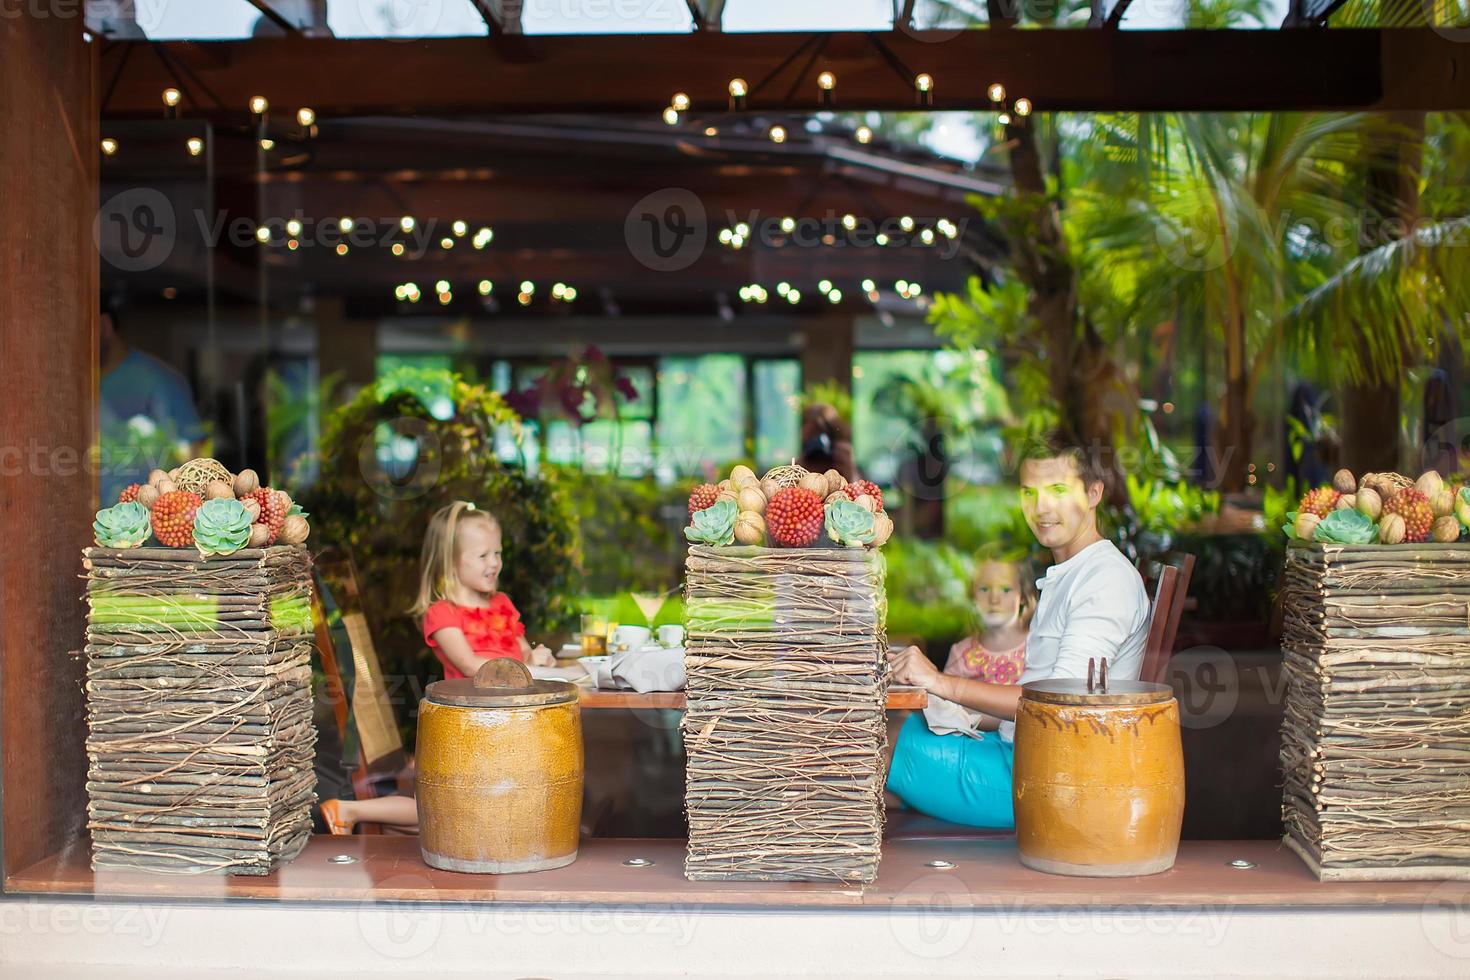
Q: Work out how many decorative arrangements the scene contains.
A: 3